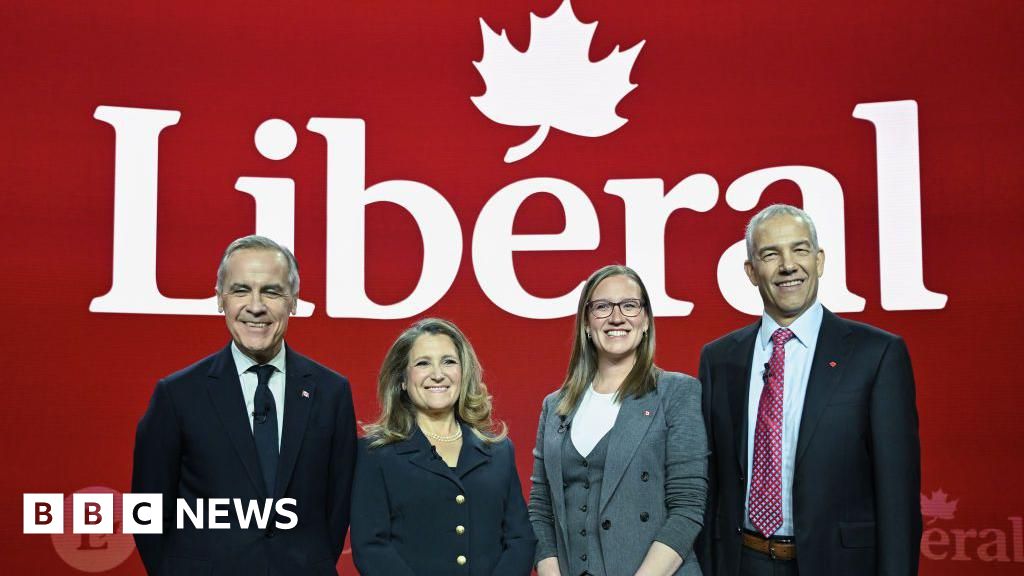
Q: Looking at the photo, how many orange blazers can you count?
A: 0